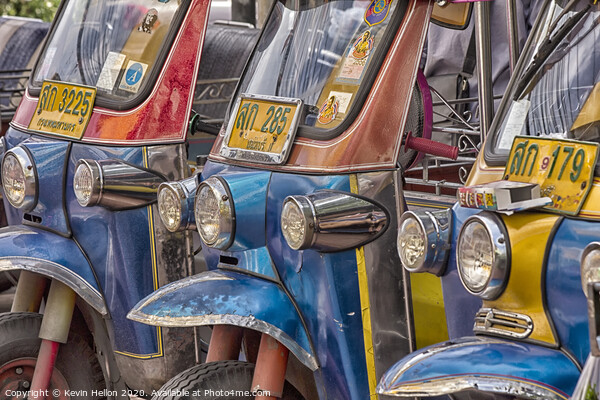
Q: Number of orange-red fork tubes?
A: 2